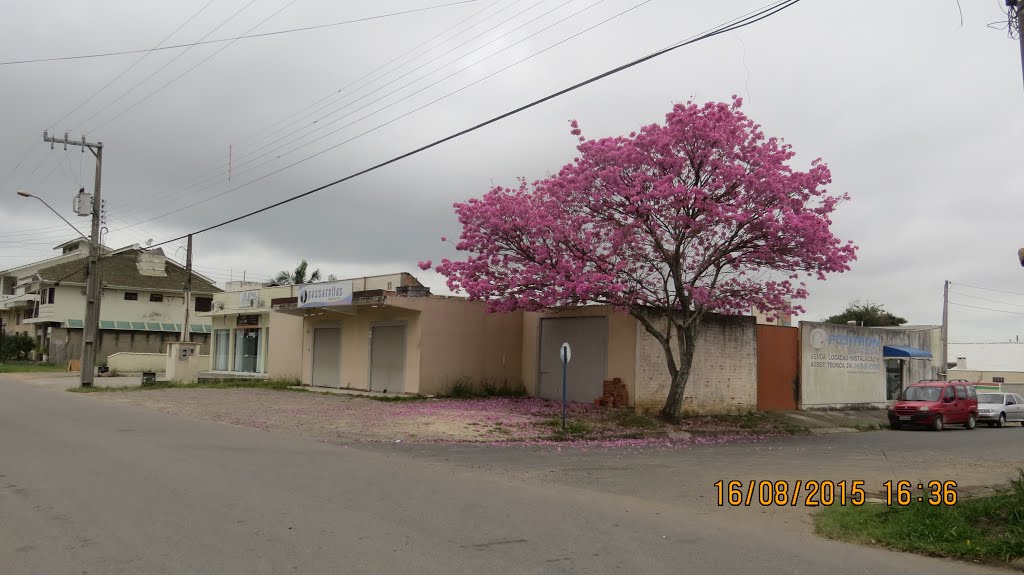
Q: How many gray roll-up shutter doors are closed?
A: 3